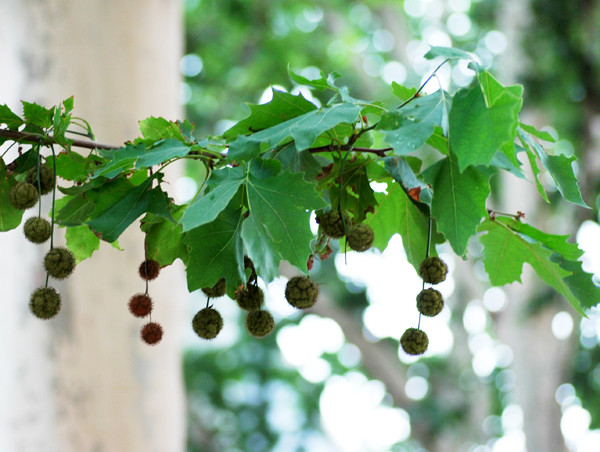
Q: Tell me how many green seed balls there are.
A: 15